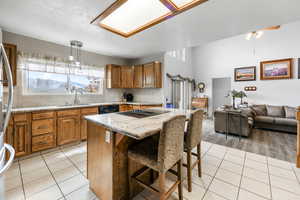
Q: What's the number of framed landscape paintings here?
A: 2